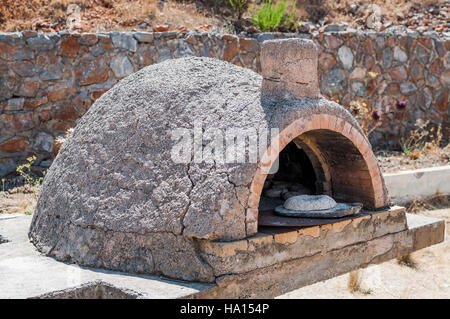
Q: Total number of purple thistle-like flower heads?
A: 2